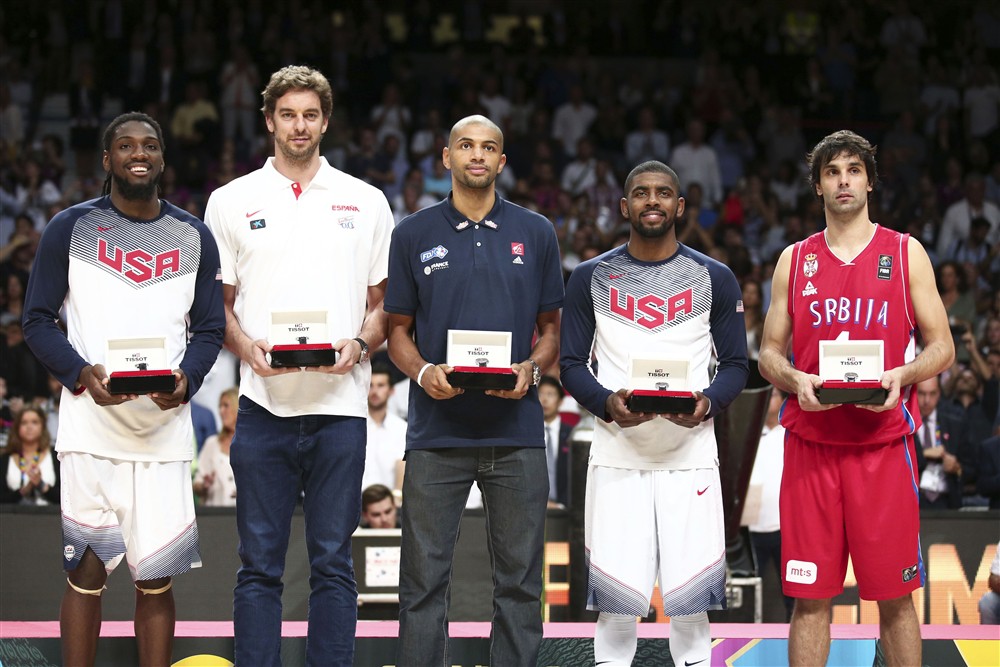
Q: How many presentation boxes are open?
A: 5